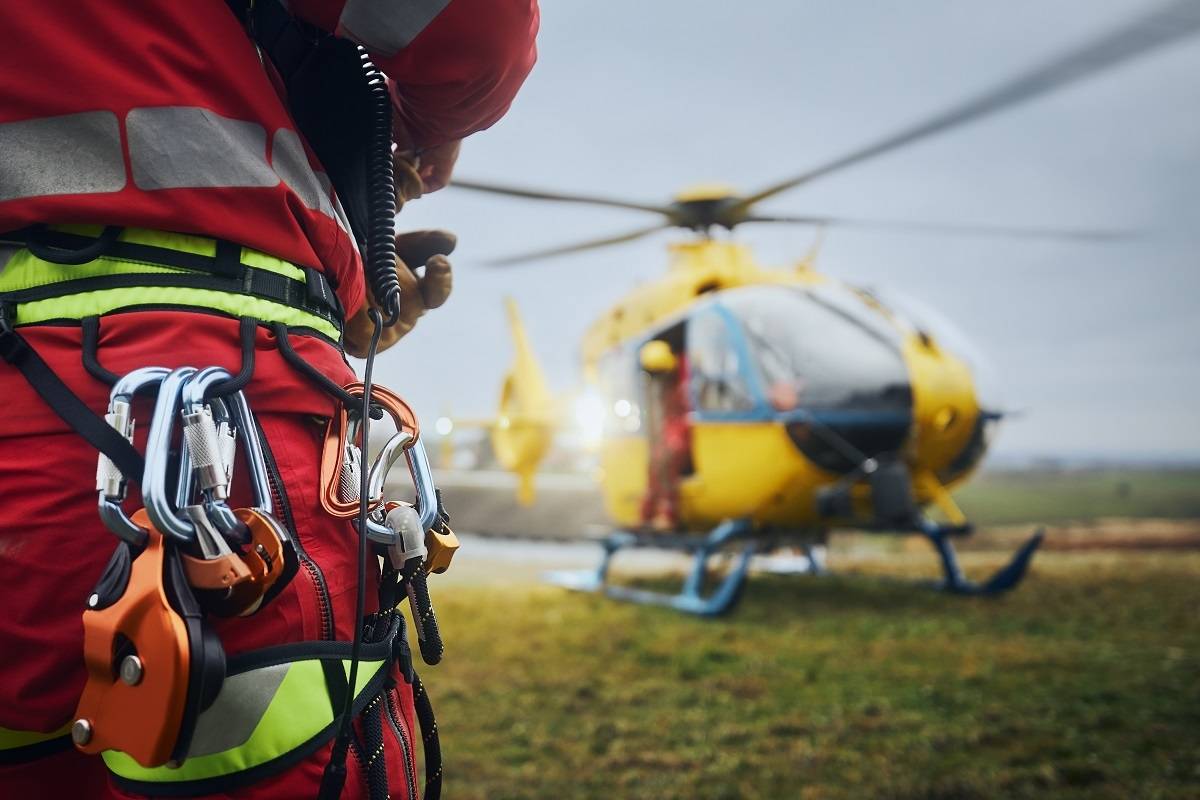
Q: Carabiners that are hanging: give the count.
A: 5